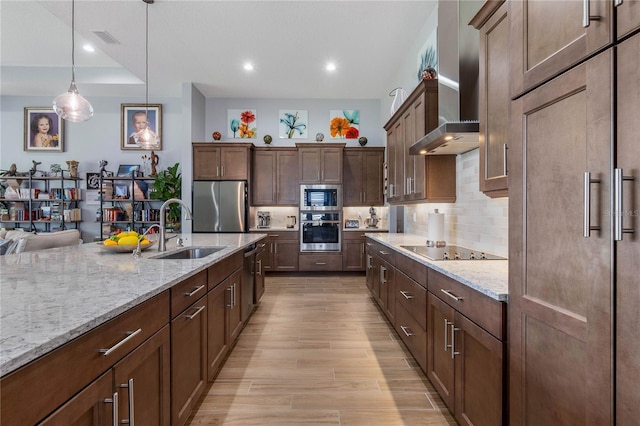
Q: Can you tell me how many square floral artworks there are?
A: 3